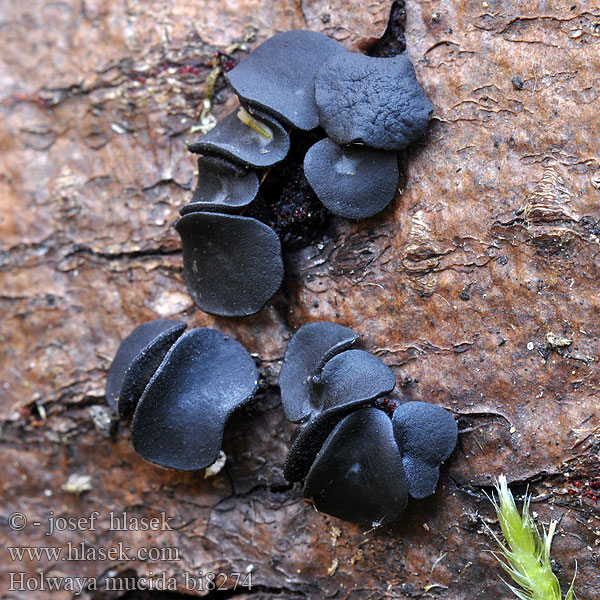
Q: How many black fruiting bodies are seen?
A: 12